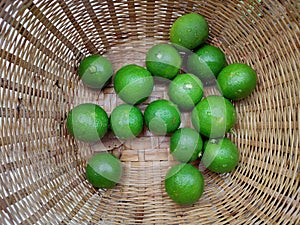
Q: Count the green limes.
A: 15